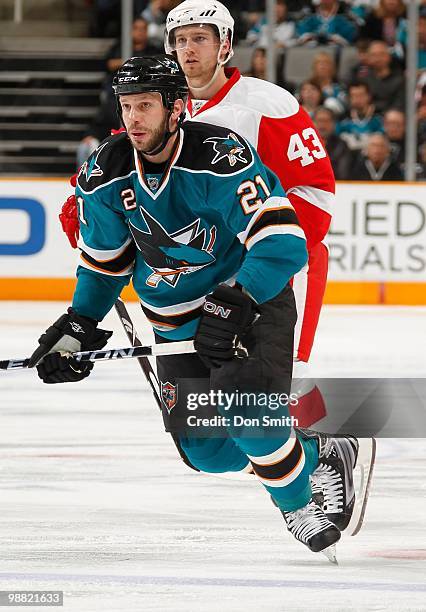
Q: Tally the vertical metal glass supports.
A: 3